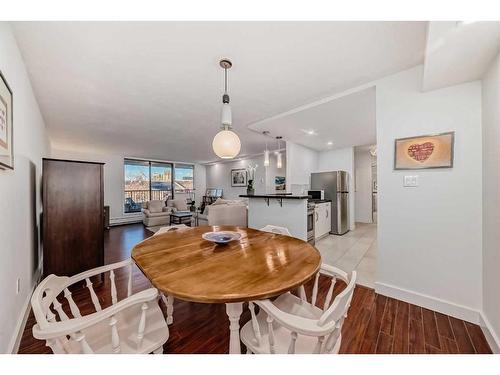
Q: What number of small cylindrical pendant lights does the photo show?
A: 2